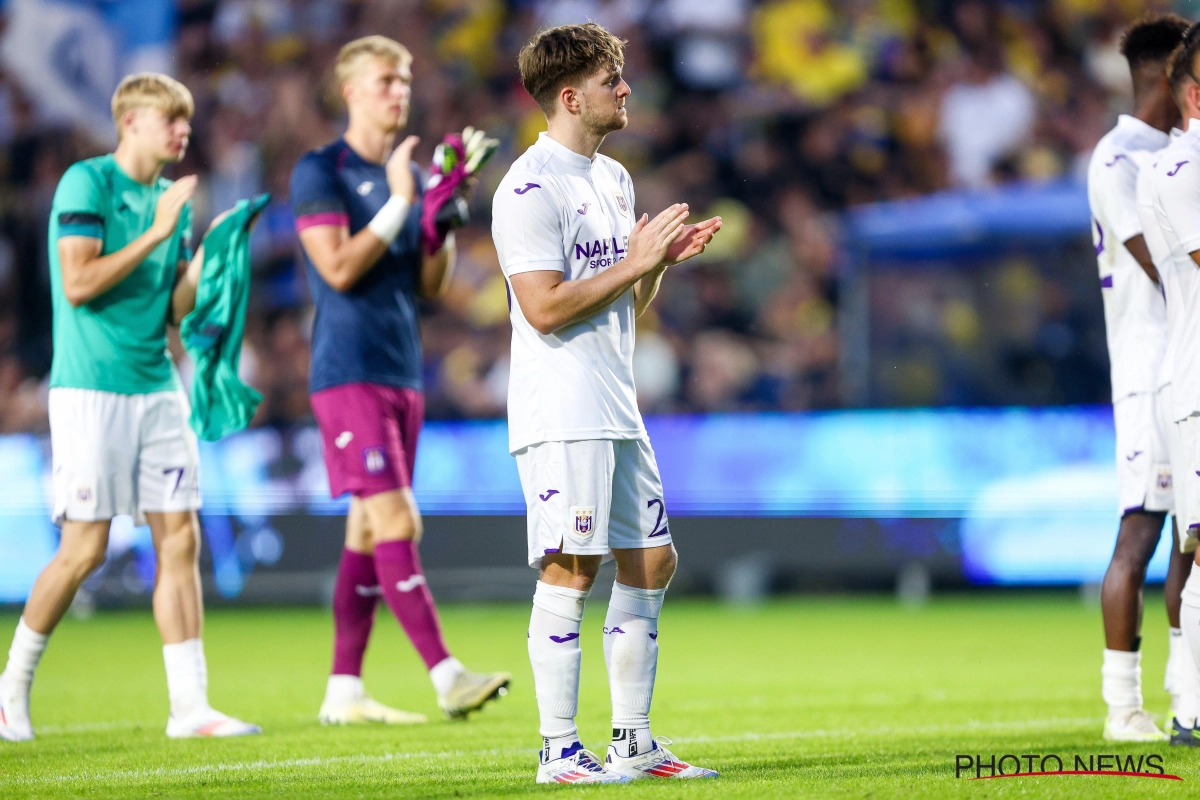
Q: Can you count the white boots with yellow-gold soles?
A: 2